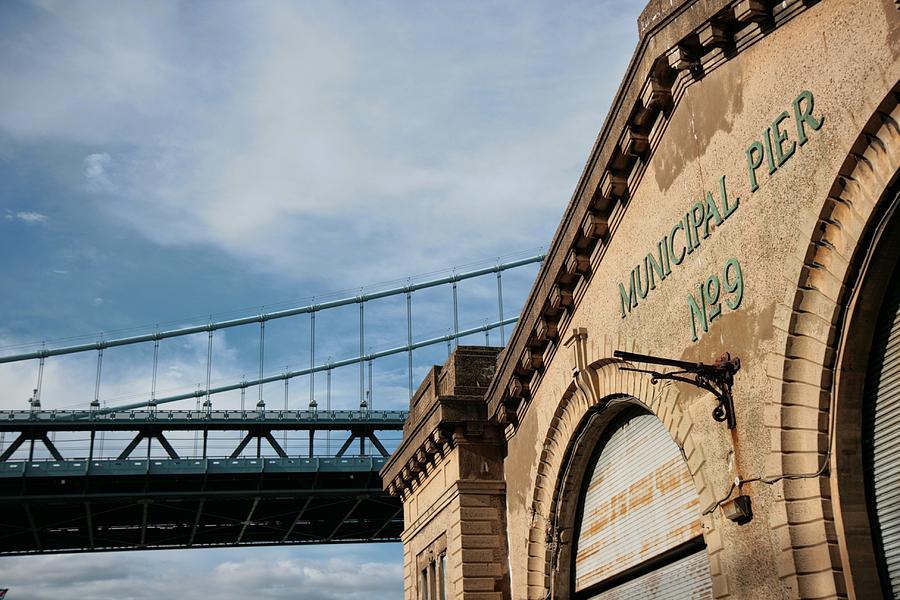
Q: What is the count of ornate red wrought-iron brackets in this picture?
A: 0